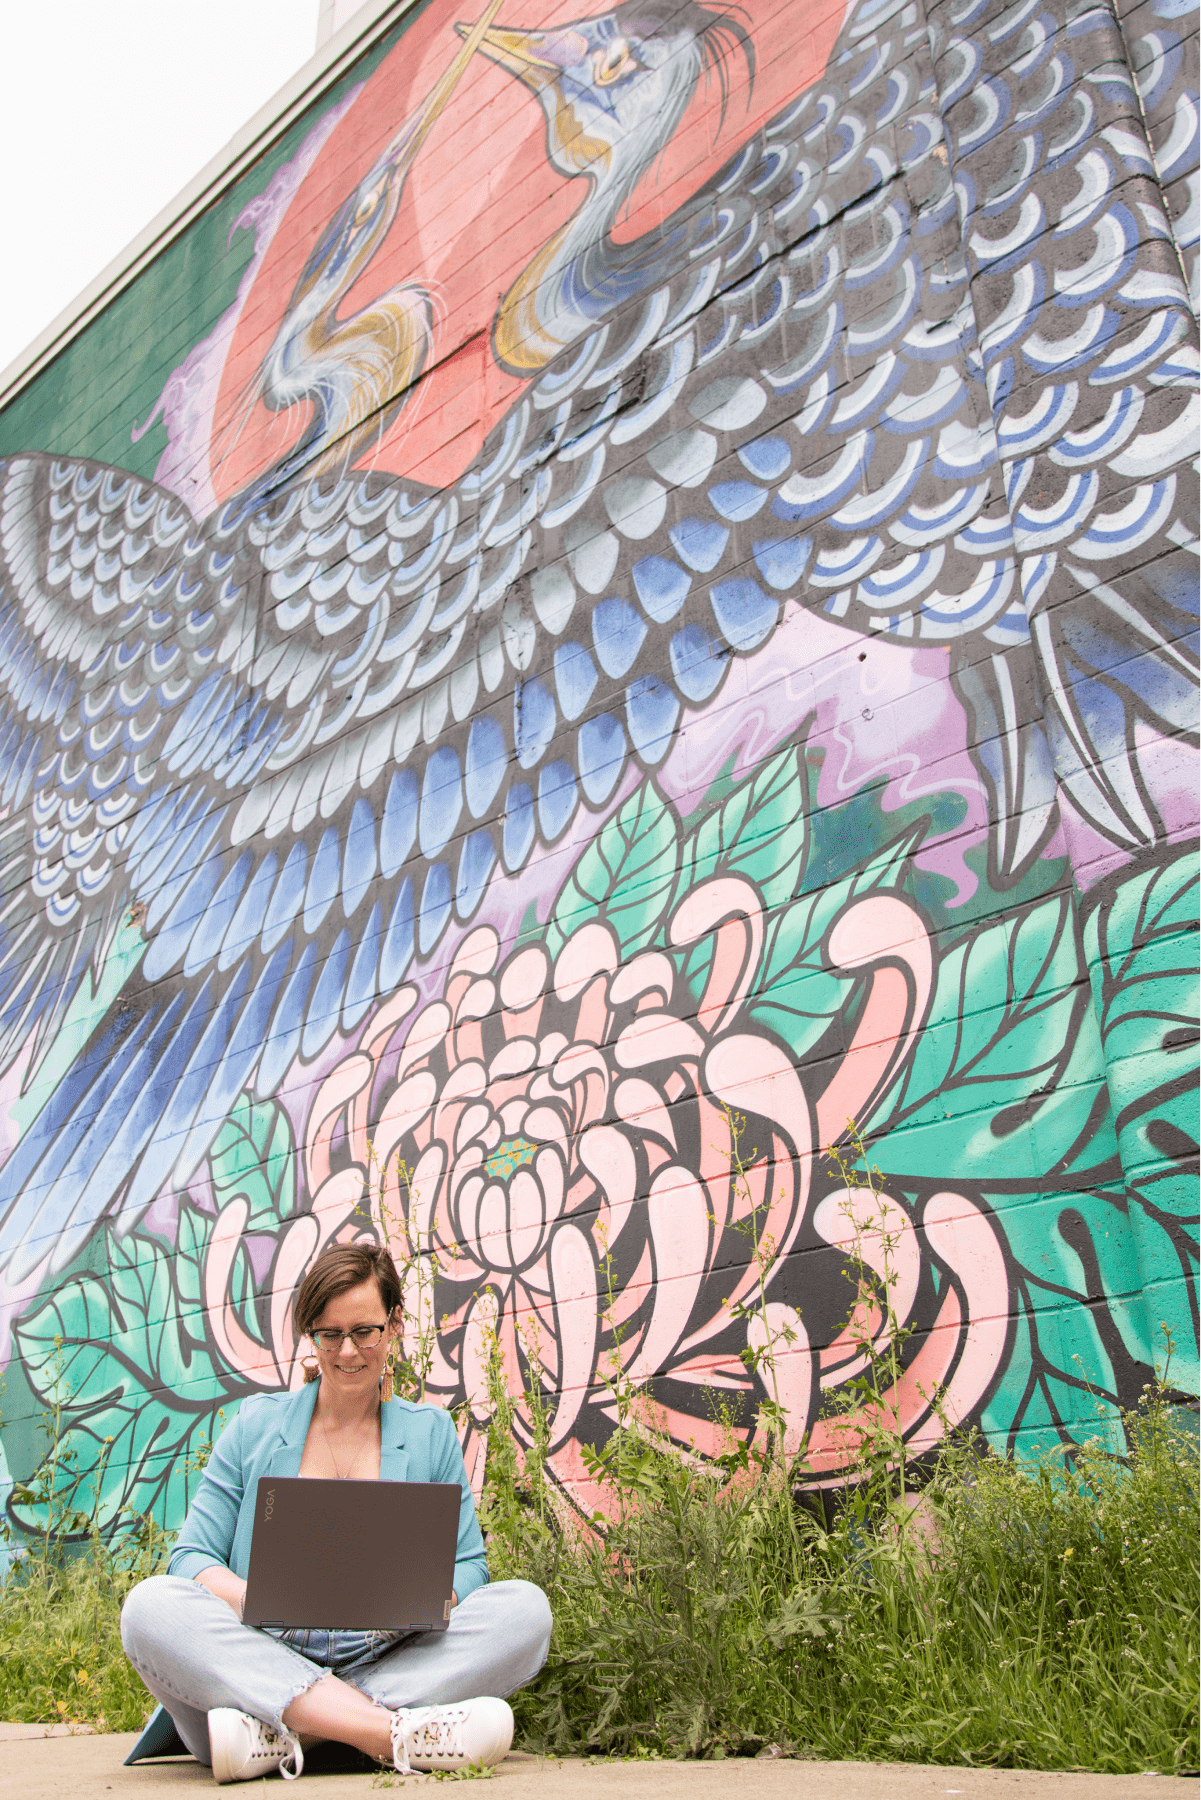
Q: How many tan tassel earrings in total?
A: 2